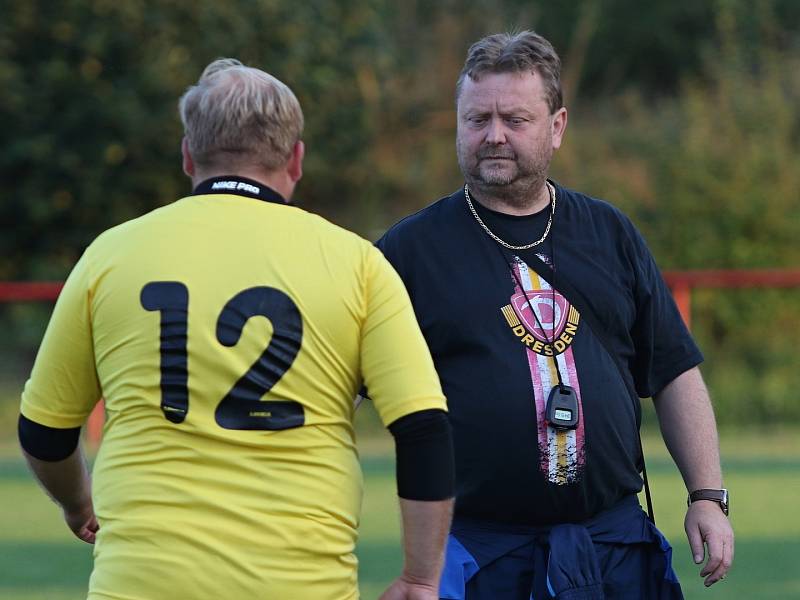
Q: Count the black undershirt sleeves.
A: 2